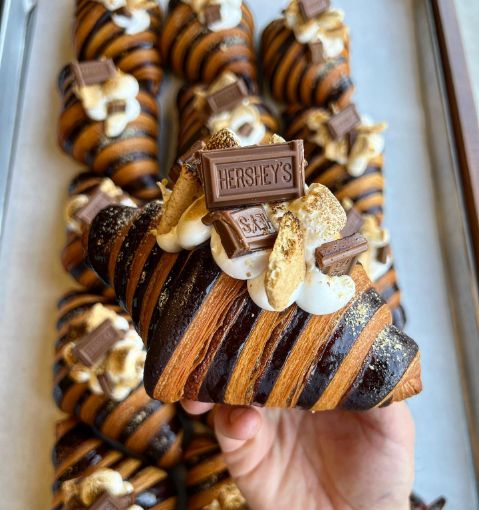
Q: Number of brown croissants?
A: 12